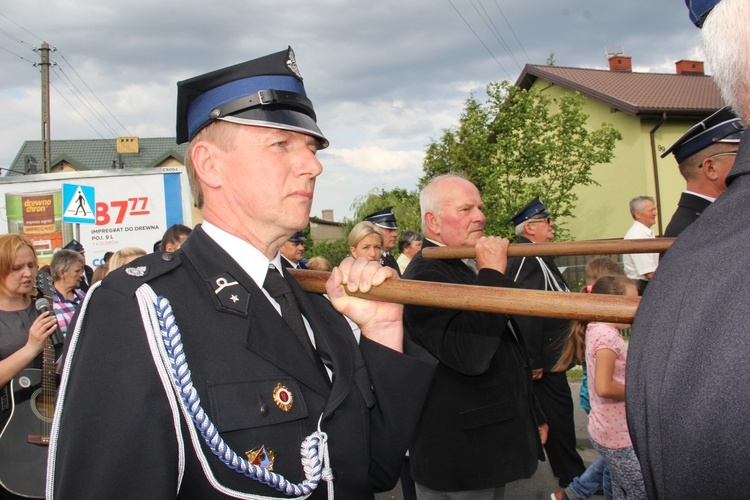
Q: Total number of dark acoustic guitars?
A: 1